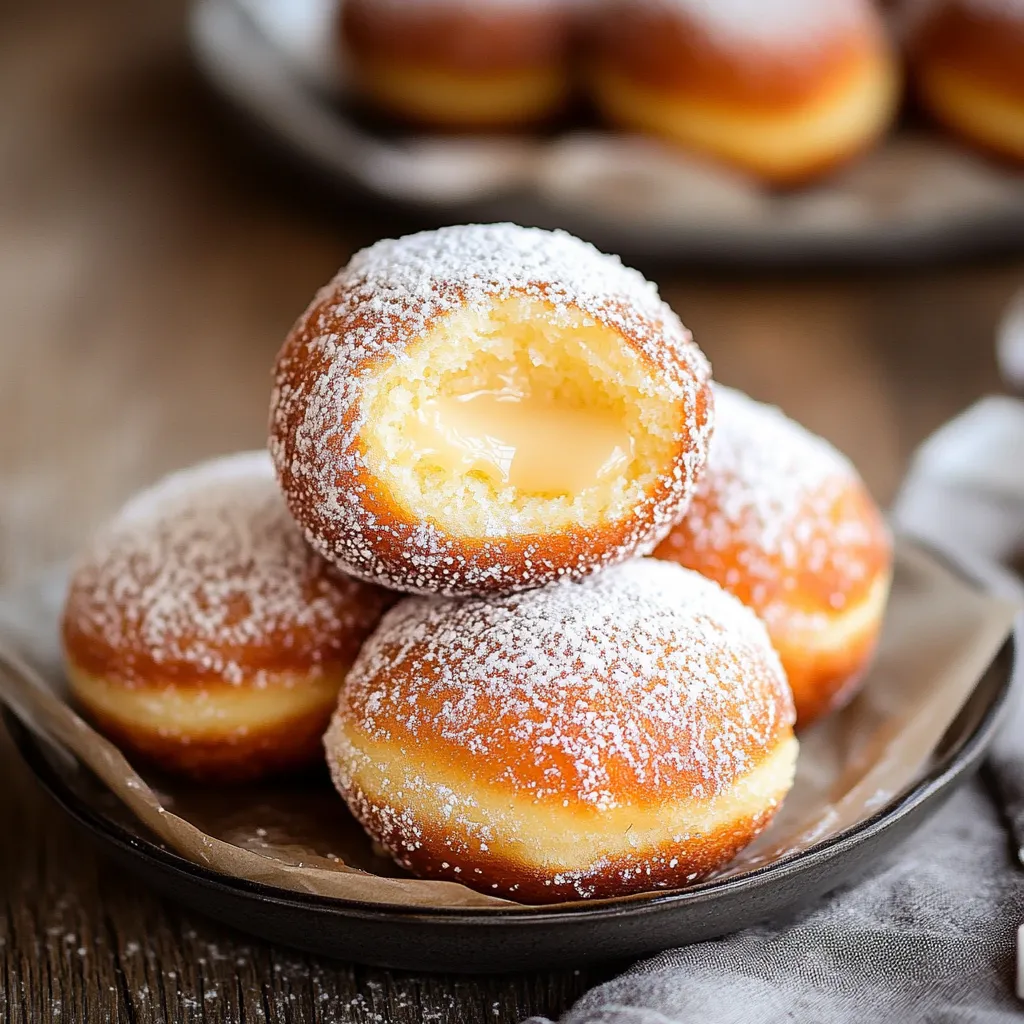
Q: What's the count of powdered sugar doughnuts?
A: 7